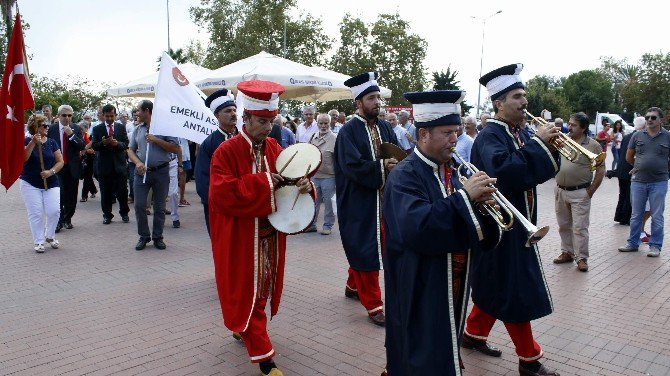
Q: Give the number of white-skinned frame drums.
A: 2